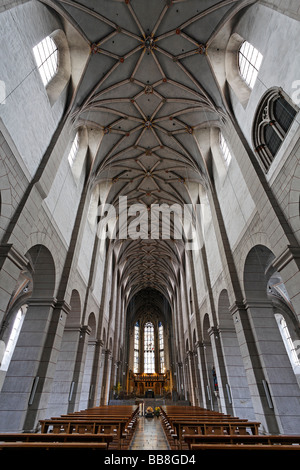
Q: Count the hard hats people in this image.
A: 0